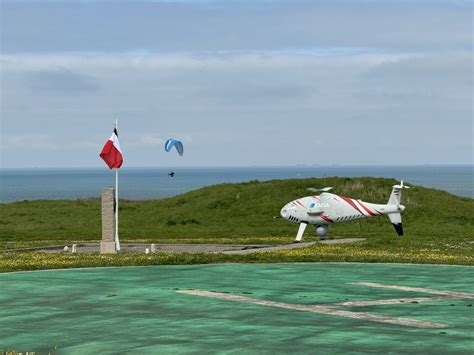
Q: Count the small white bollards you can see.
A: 4